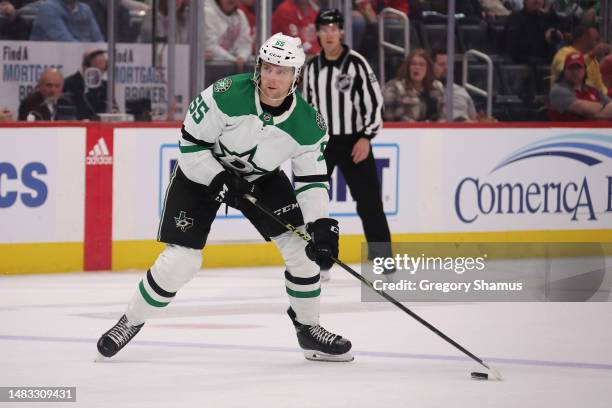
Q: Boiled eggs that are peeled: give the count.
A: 0